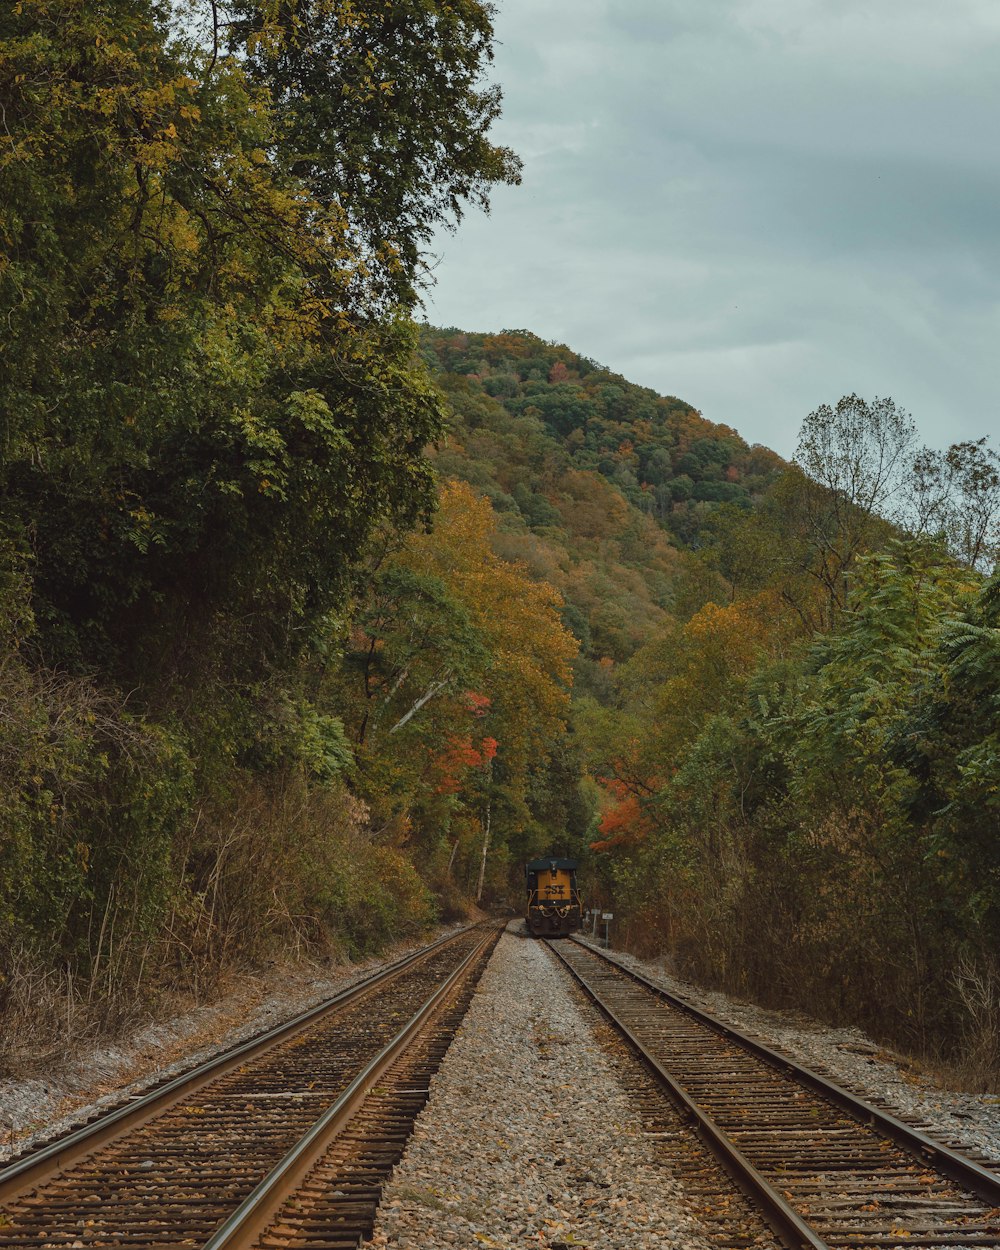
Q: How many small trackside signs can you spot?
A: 2